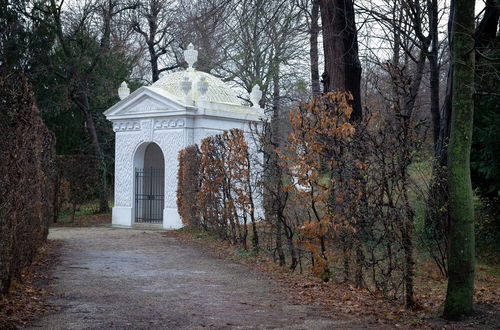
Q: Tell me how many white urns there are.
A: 5